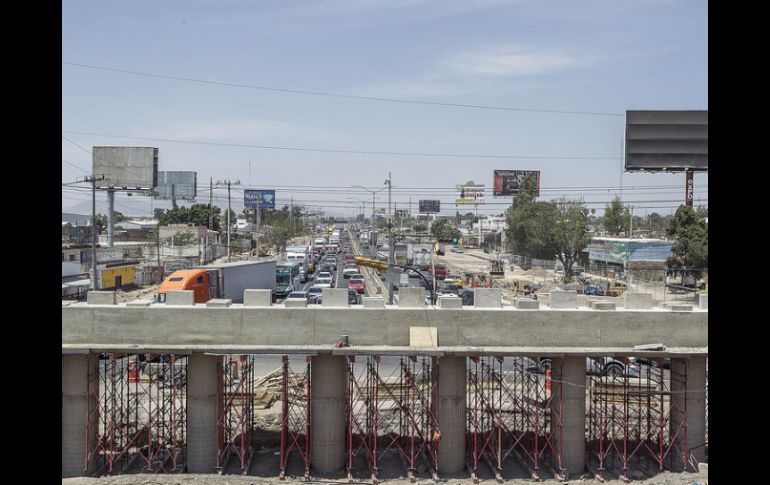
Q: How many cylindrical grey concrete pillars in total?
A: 6